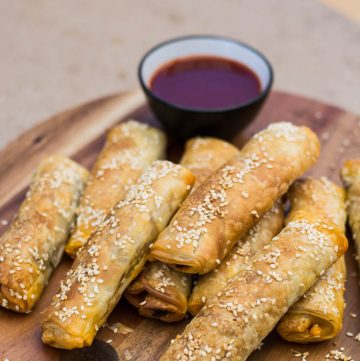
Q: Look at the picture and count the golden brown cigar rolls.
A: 9